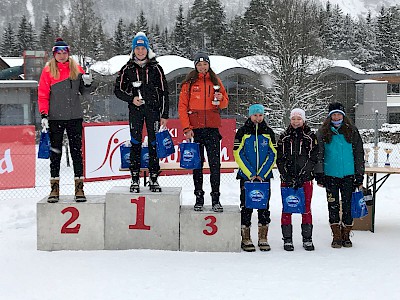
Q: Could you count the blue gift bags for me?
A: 8